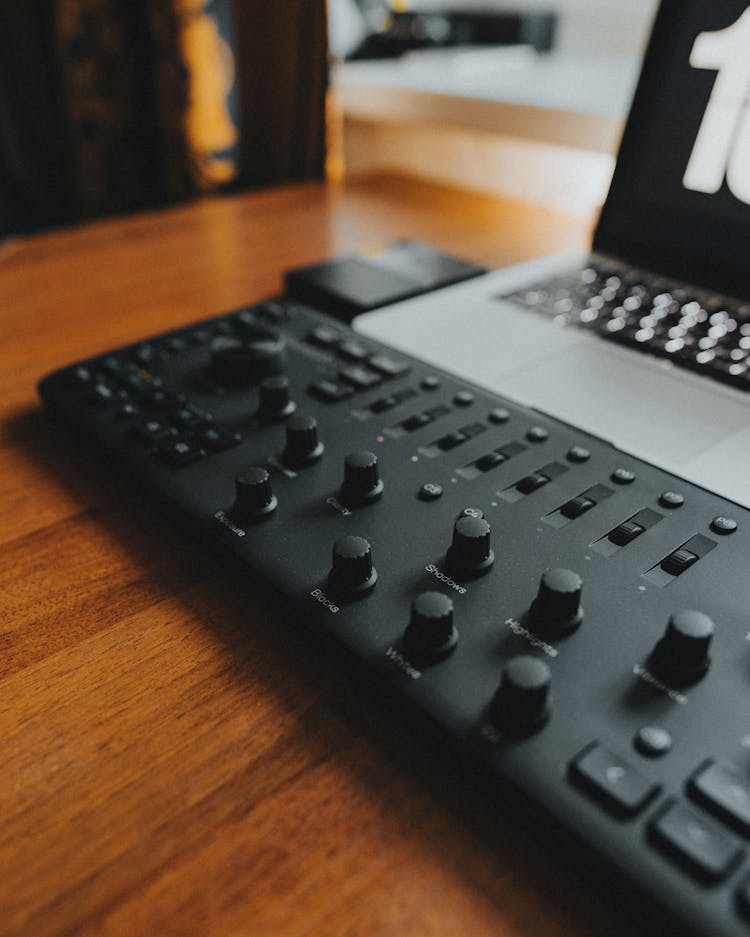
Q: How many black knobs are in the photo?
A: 10